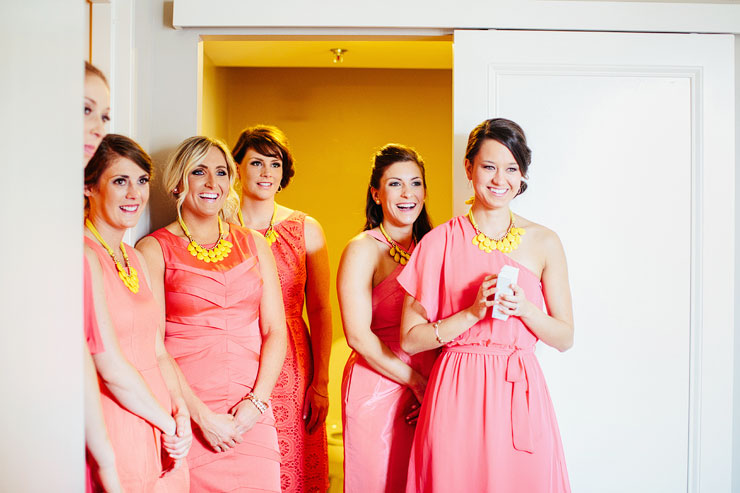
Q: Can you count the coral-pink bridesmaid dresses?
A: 6